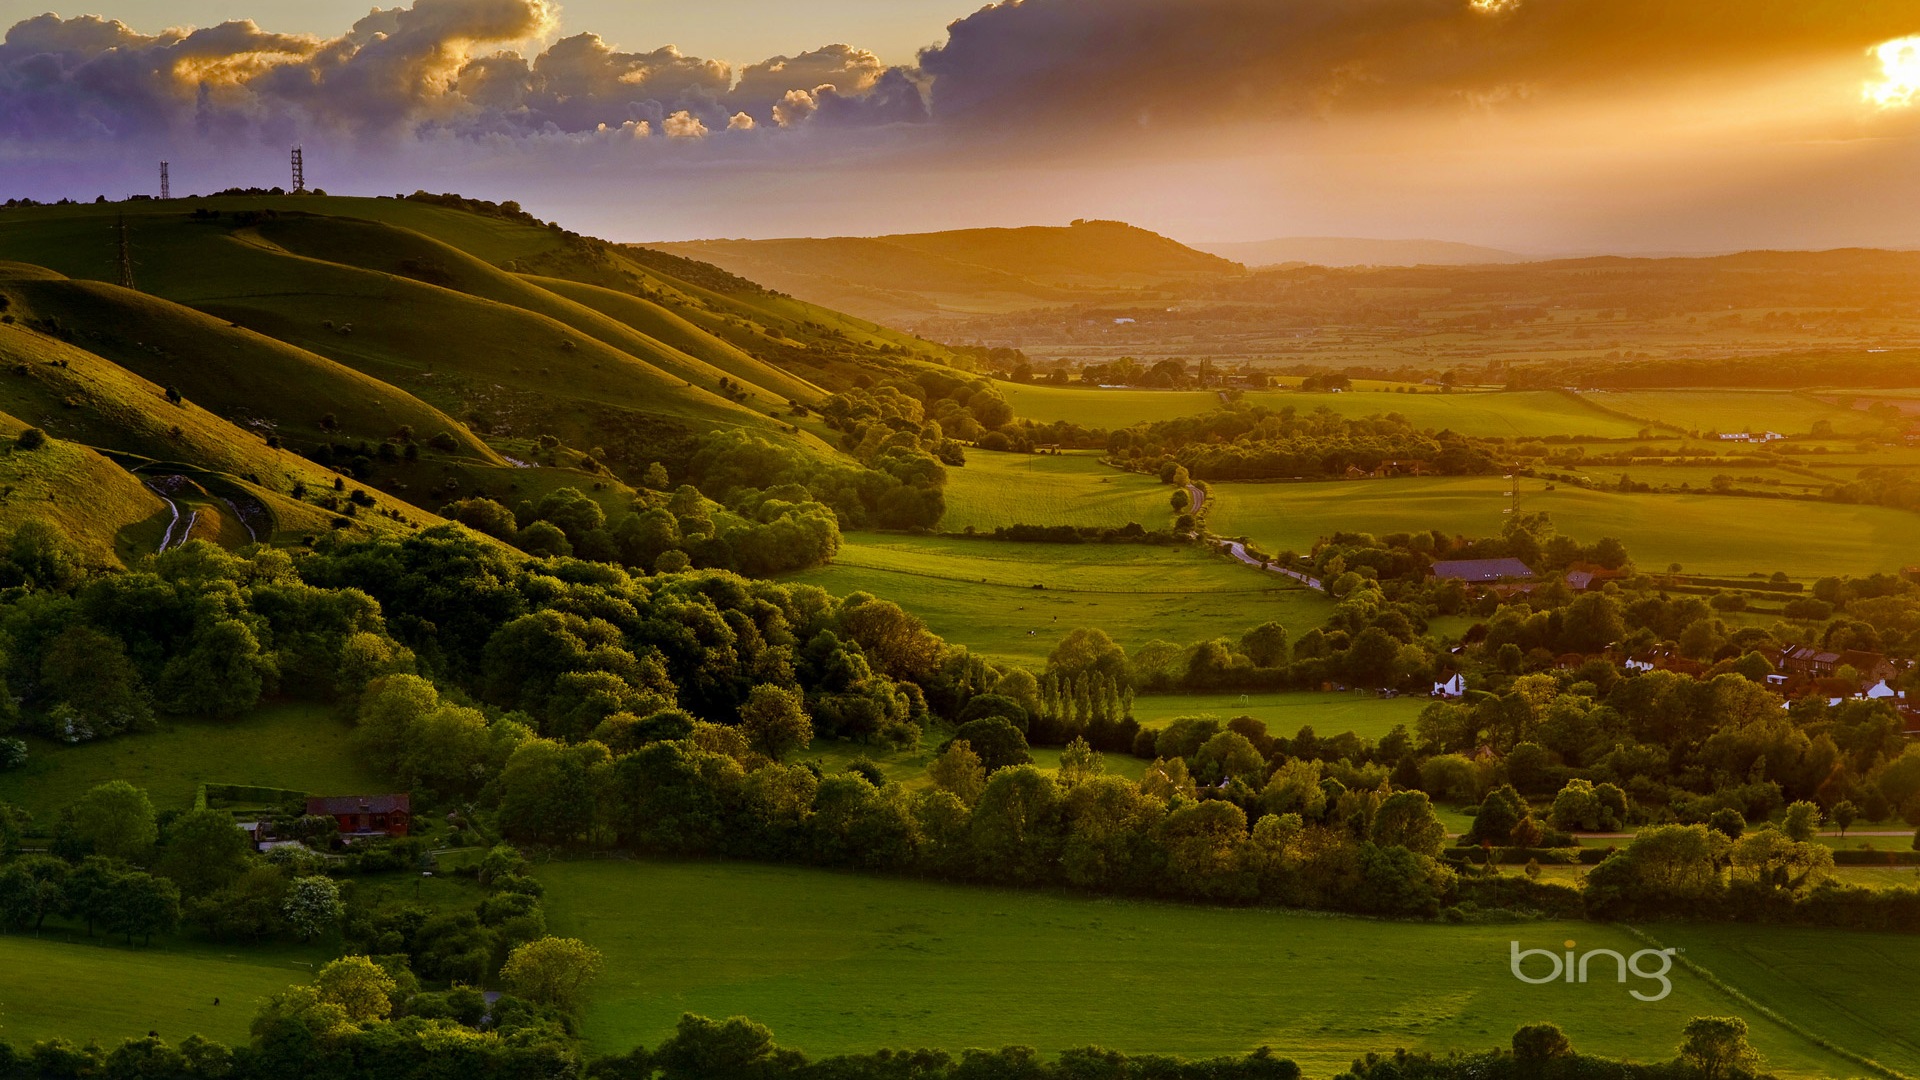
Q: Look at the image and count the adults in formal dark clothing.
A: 0